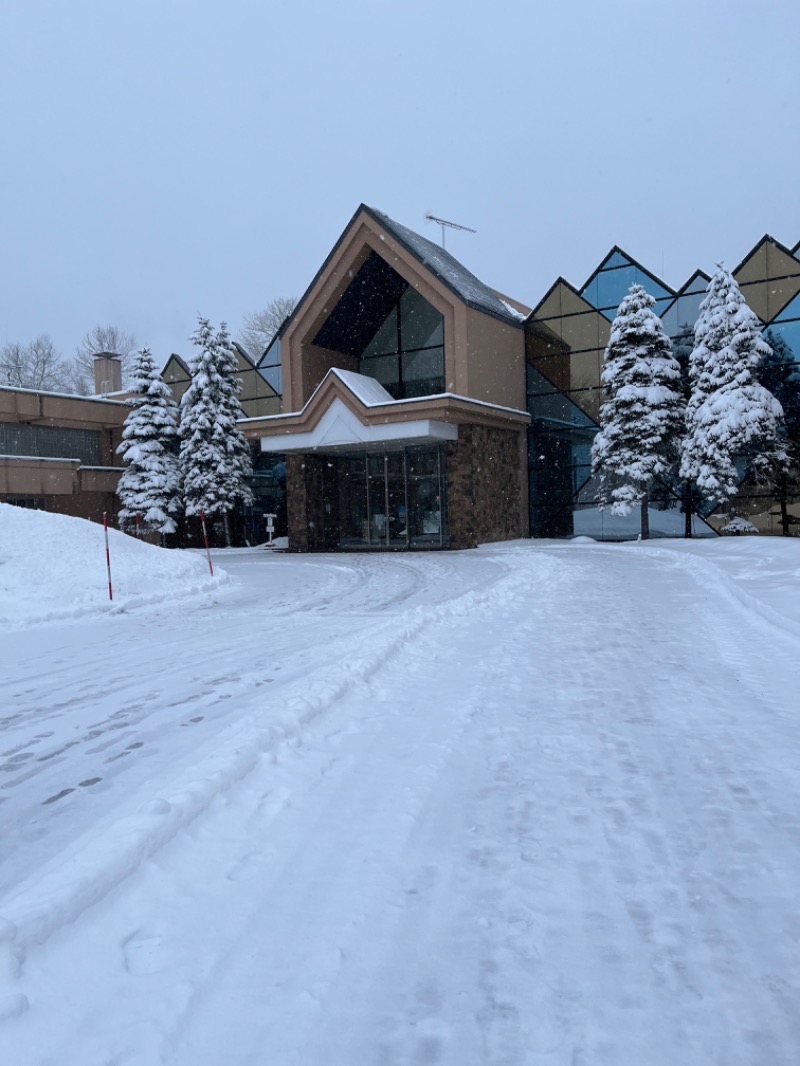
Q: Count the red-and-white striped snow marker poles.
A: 3